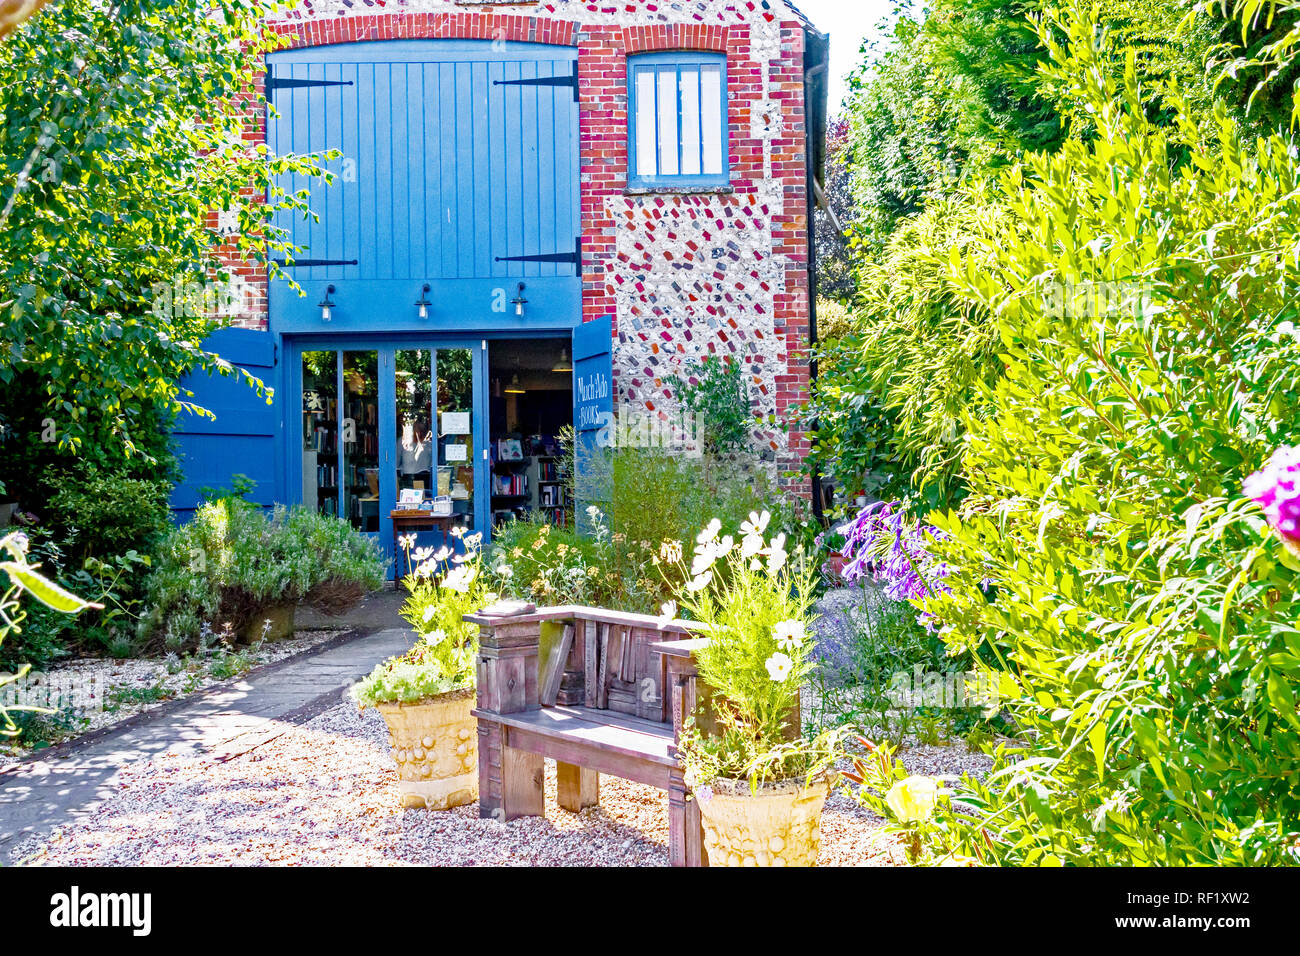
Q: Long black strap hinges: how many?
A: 4